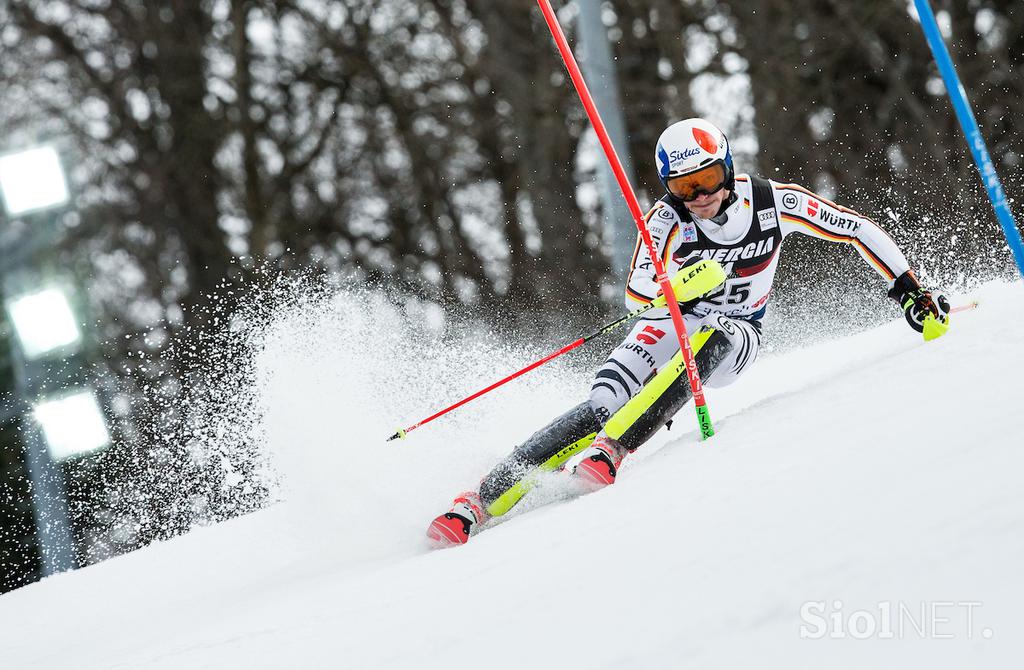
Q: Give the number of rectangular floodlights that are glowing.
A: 3